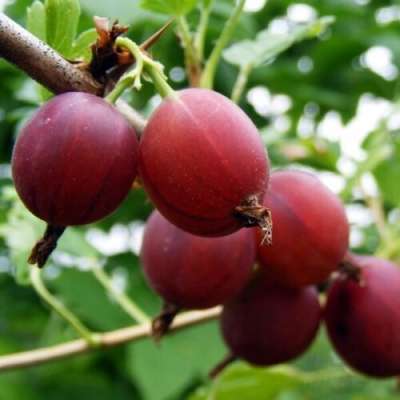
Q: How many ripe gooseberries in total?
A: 6